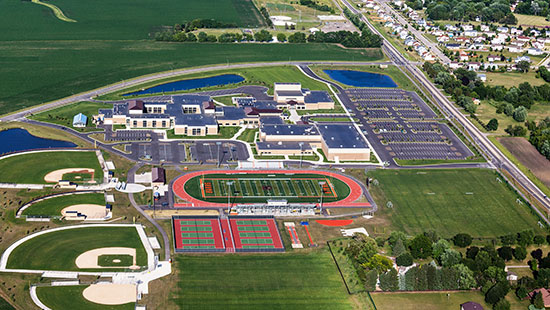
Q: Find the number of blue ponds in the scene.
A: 3